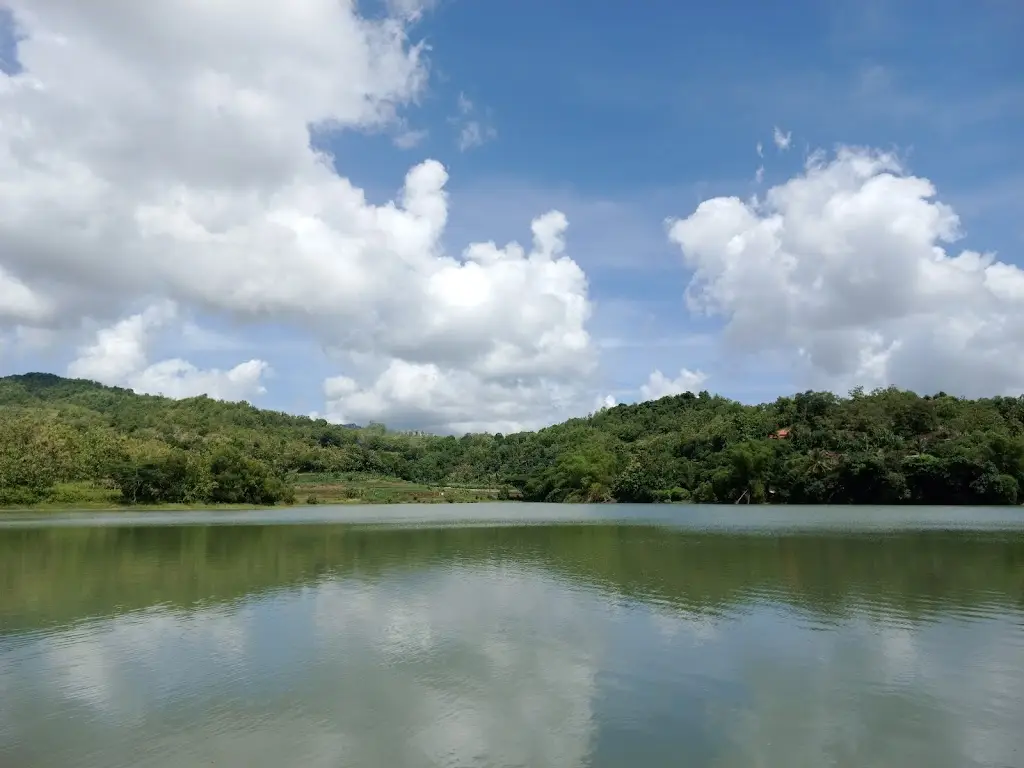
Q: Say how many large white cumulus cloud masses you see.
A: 2